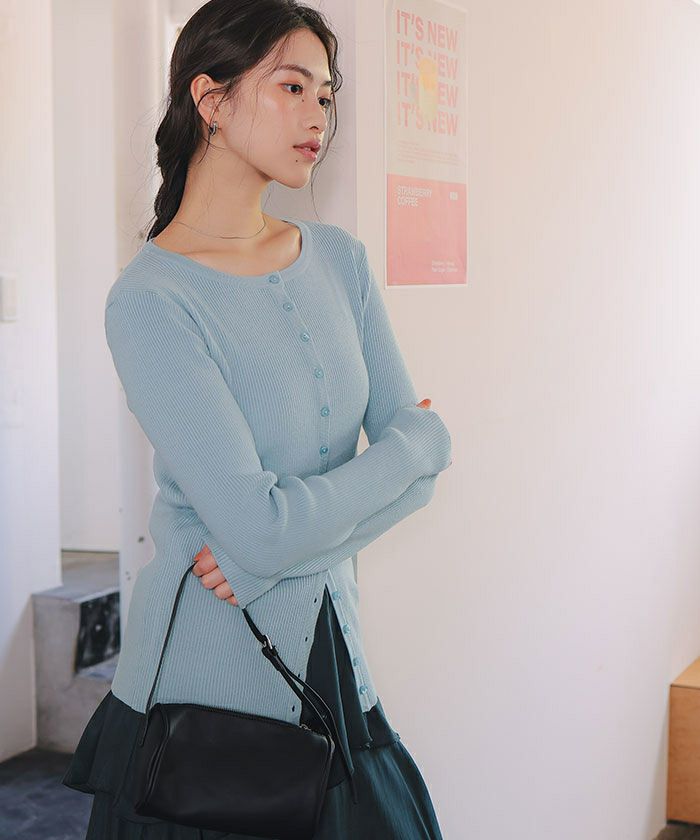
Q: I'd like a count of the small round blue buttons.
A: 10